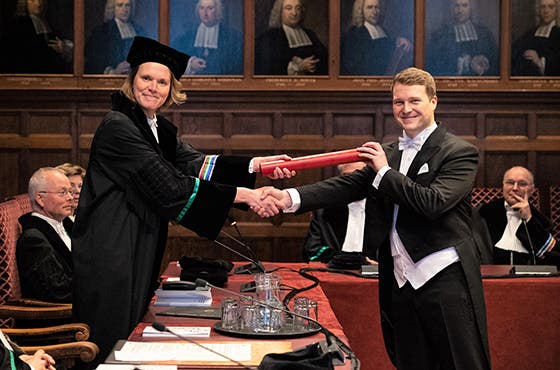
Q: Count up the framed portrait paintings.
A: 7